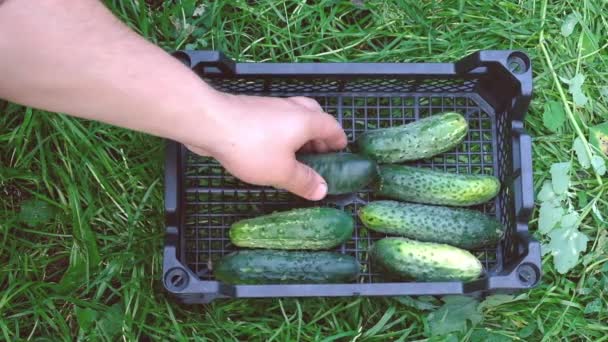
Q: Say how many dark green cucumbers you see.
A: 2